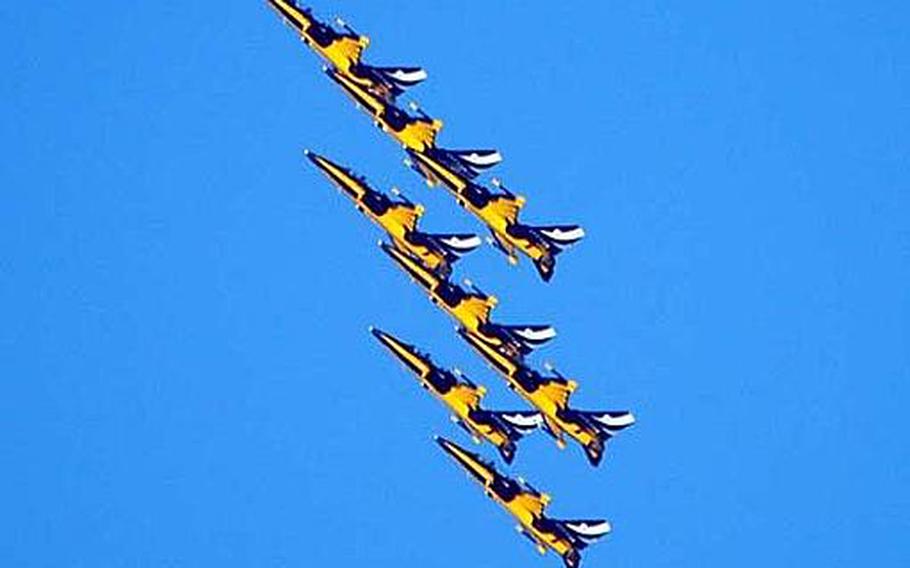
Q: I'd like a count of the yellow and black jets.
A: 8